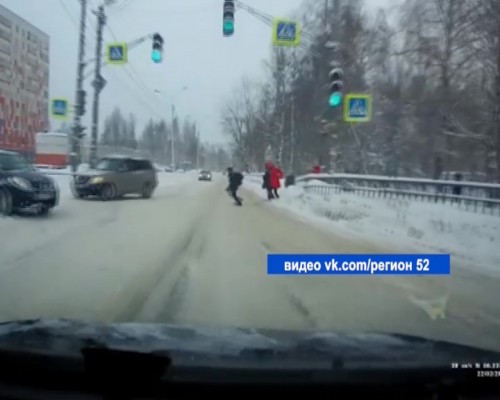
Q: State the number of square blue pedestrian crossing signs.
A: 4